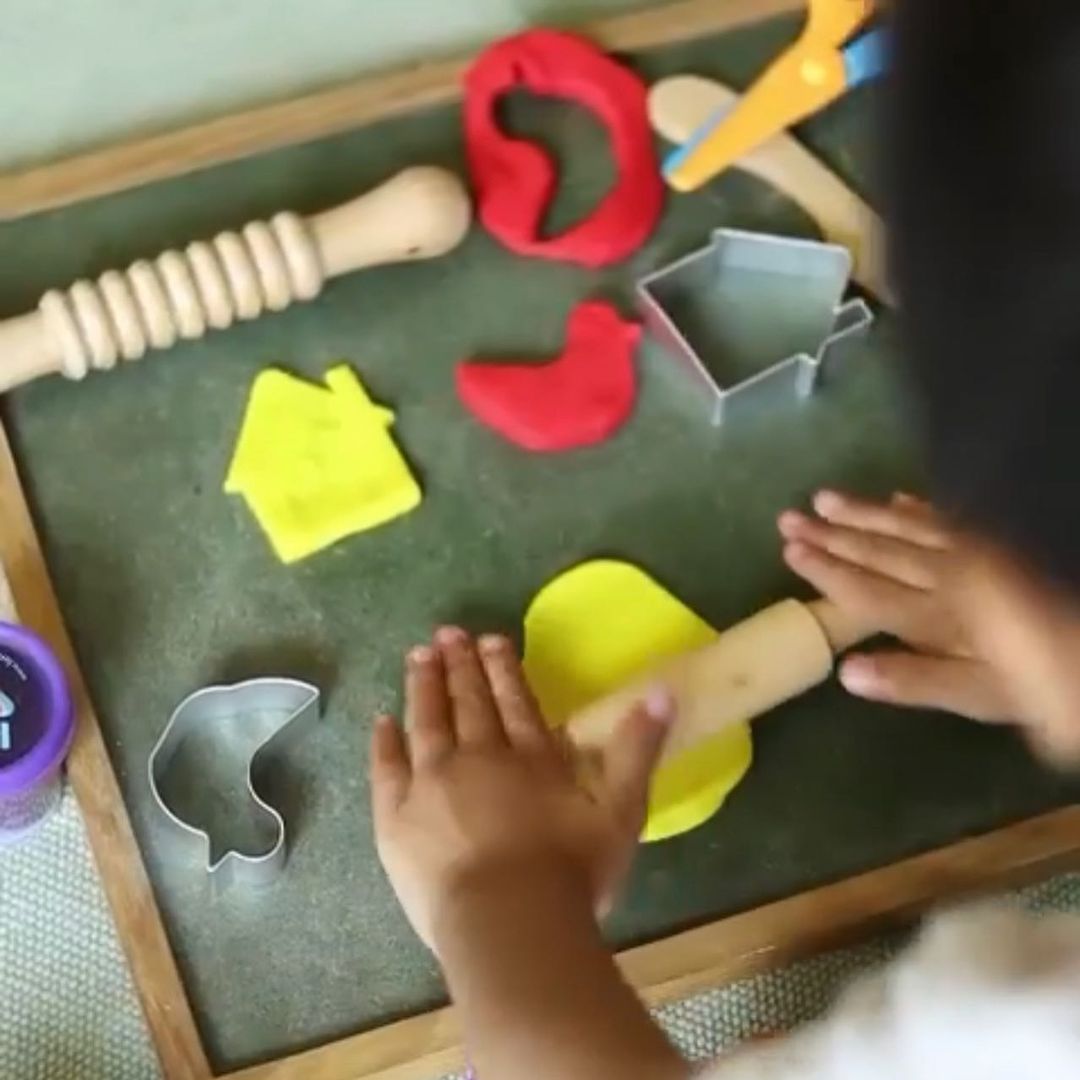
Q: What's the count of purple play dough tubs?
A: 1